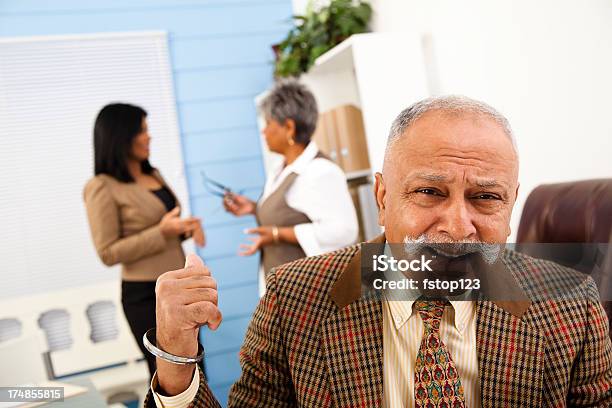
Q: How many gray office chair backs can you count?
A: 0